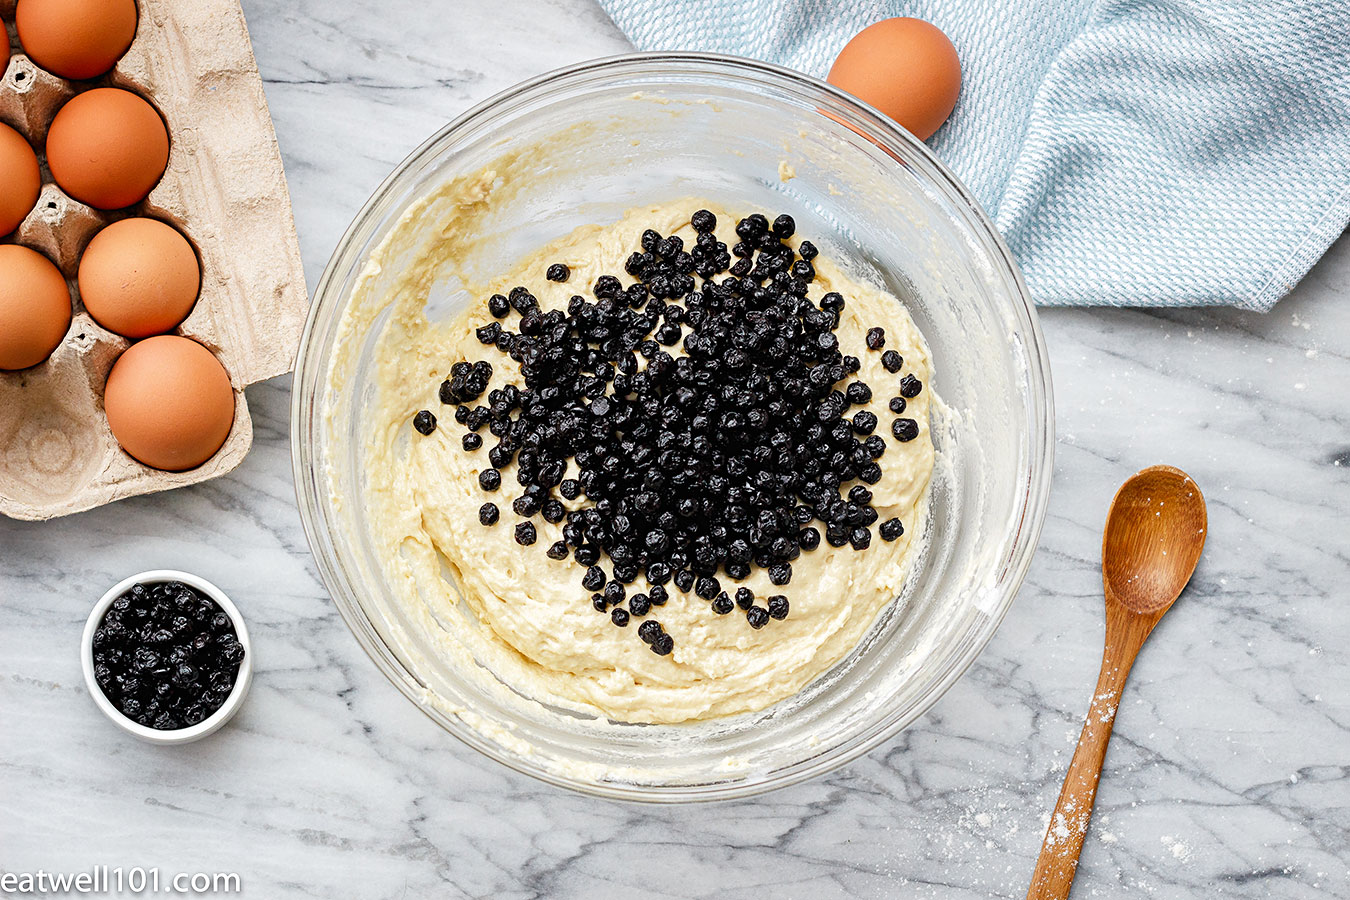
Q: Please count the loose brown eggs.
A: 1